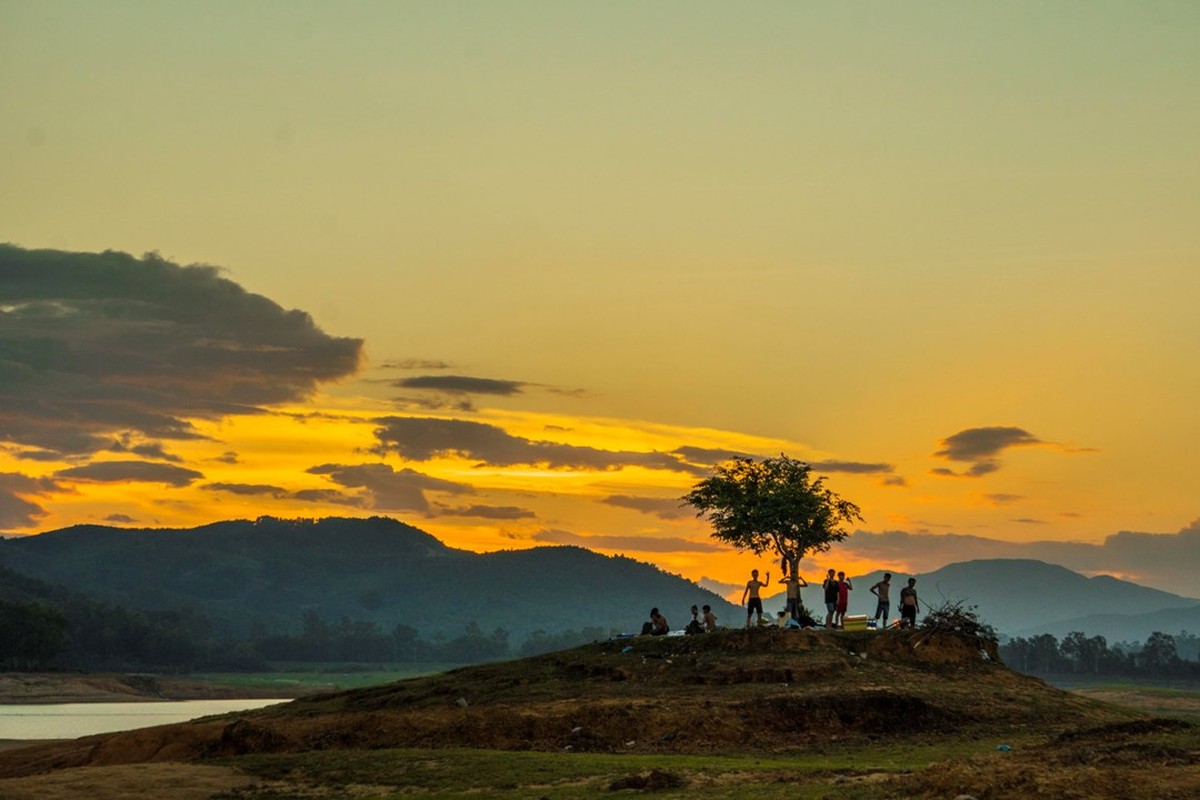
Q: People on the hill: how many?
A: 9